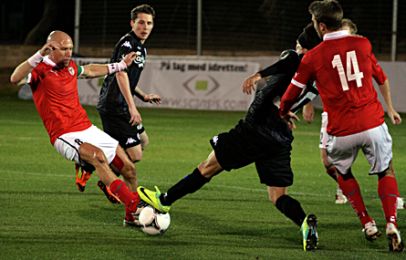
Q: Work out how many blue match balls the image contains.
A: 0